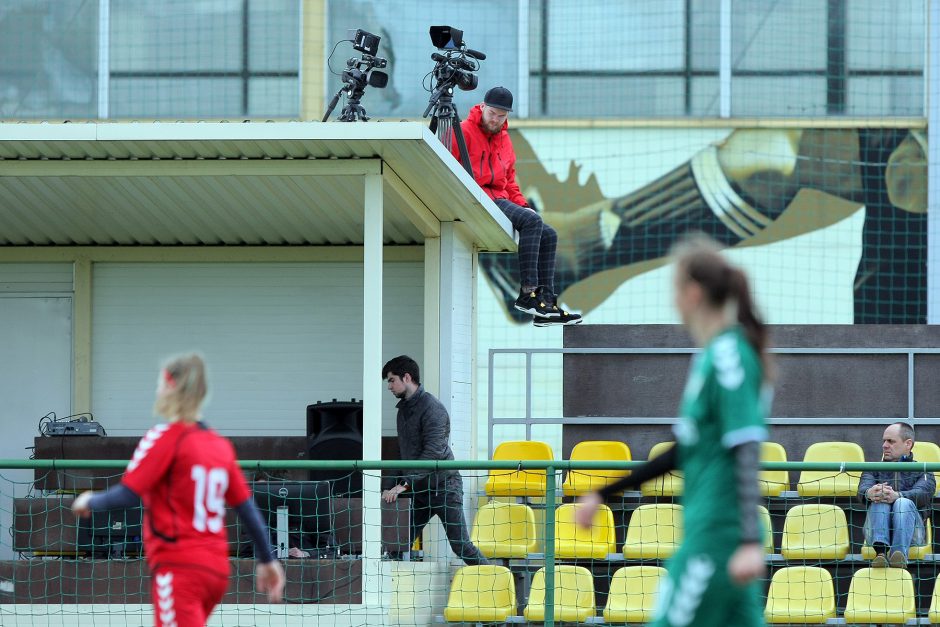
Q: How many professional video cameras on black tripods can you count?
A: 2